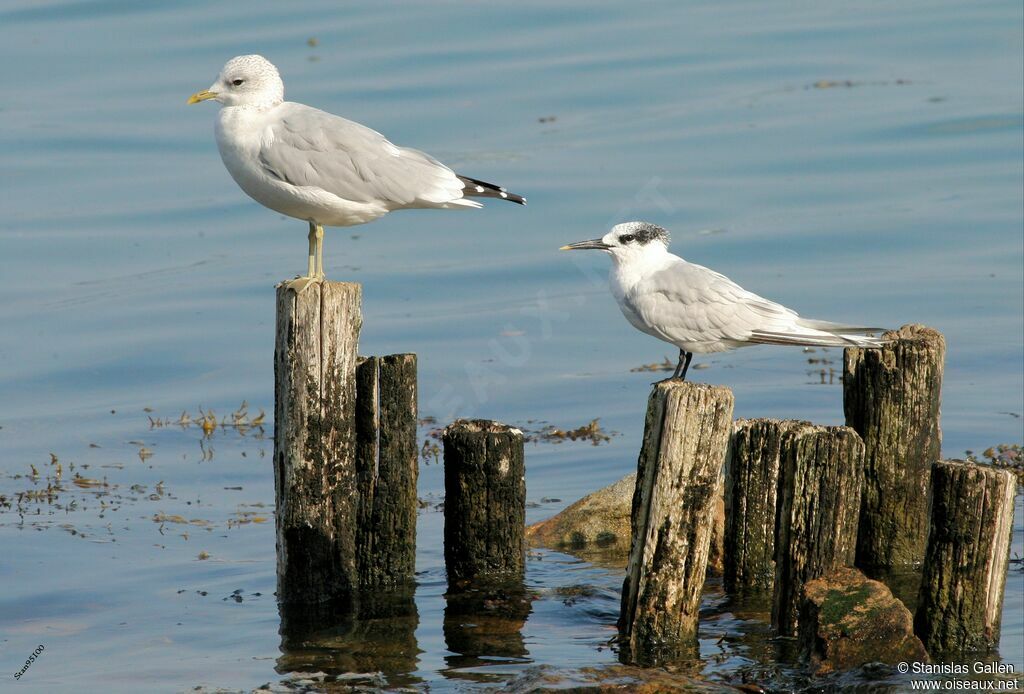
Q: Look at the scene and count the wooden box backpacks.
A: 0